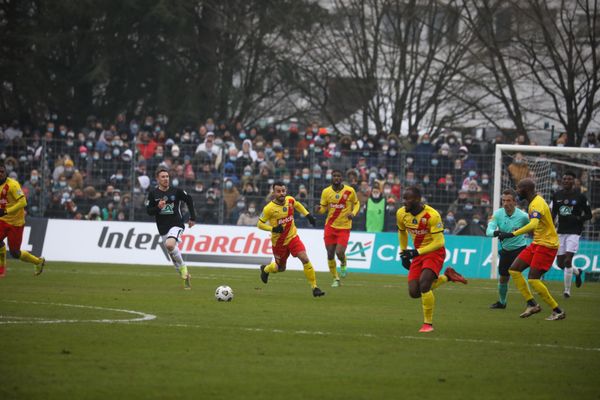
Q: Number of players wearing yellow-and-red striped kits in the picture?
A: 5